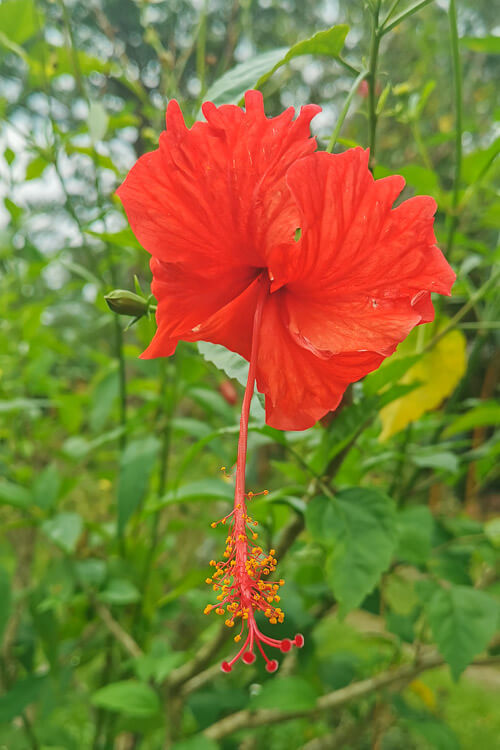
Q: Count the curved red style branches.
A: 5